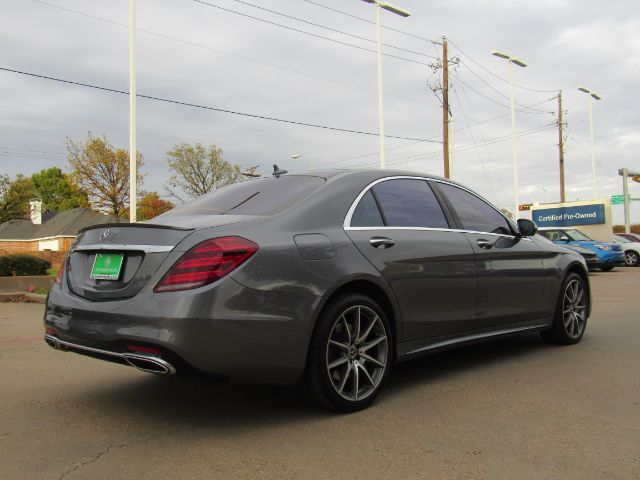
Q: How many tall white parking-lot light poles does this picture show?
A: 4